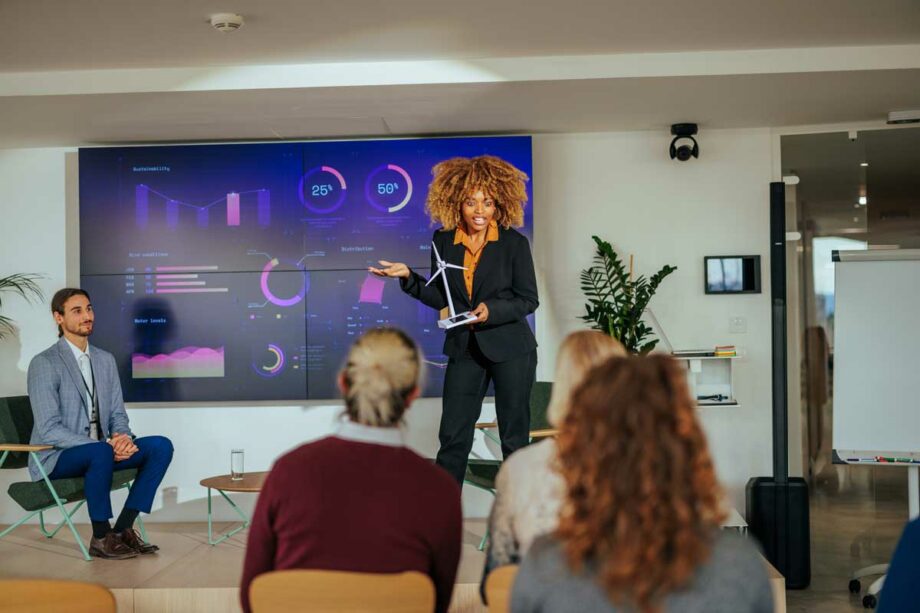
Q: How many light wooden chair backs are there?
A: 3